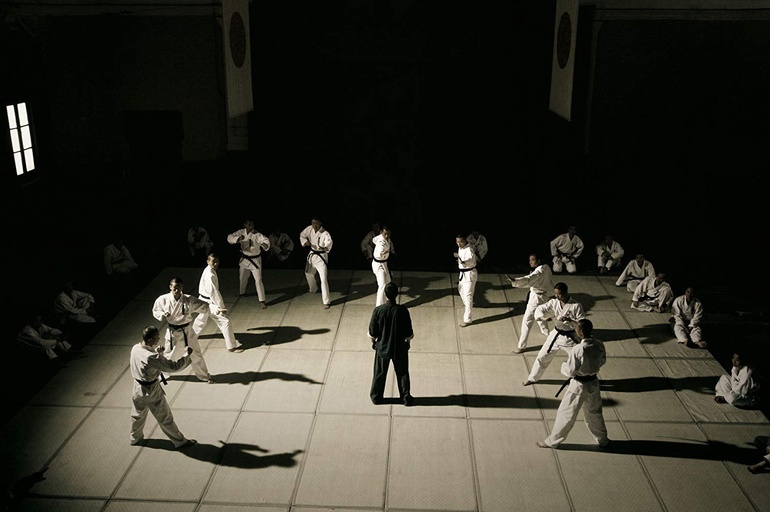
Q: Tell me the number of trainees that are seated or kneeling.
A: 14